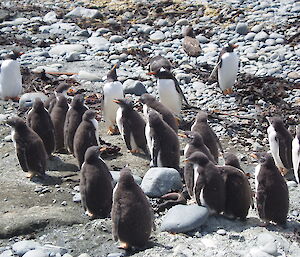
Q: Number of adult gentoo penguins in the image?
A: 4